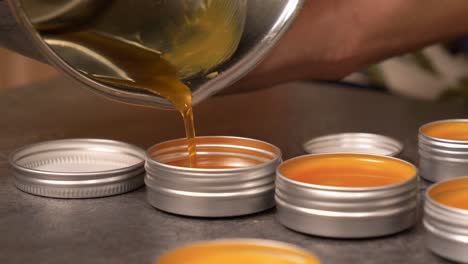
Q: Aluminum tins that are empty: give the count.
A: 2